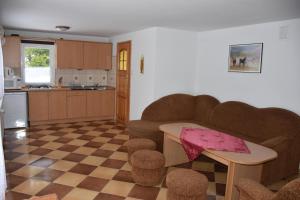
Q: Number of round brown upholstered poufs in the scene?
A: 3